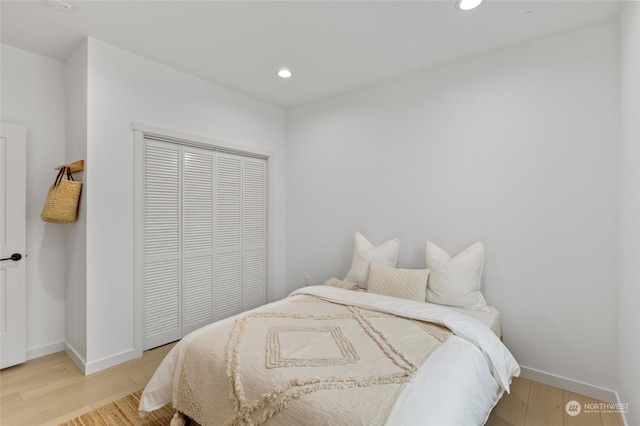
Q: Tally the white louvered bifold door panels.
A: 4